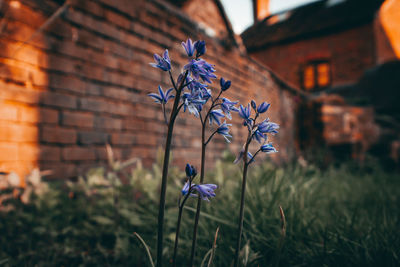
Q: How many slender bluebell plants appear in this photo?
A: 4